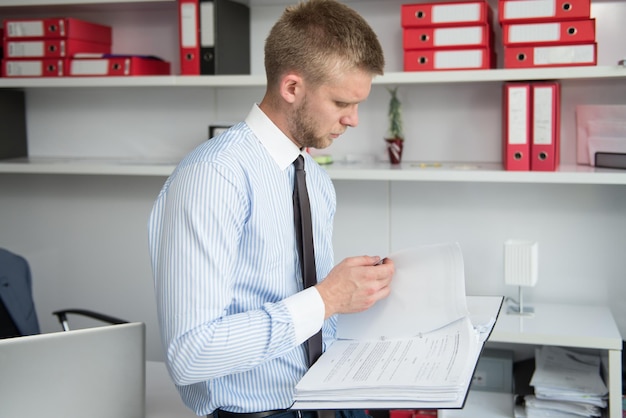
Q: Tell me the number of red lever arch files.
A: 13